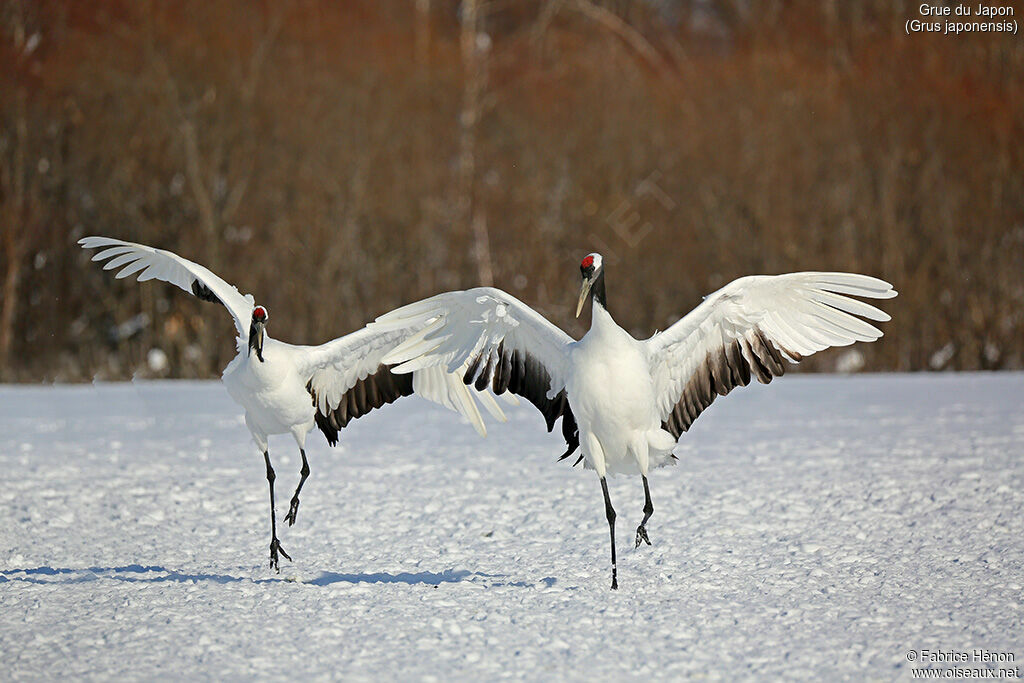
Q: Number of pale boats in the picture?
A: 0